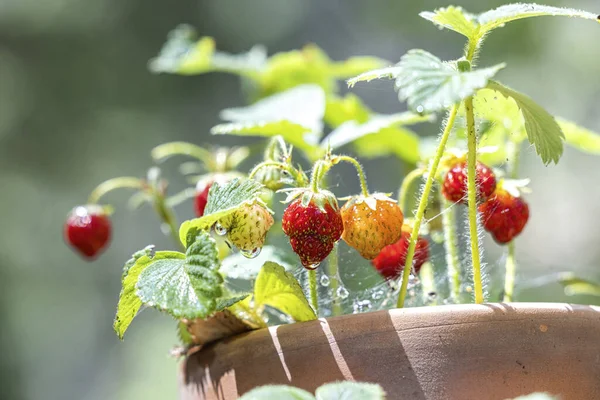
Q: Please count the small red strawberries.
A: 6